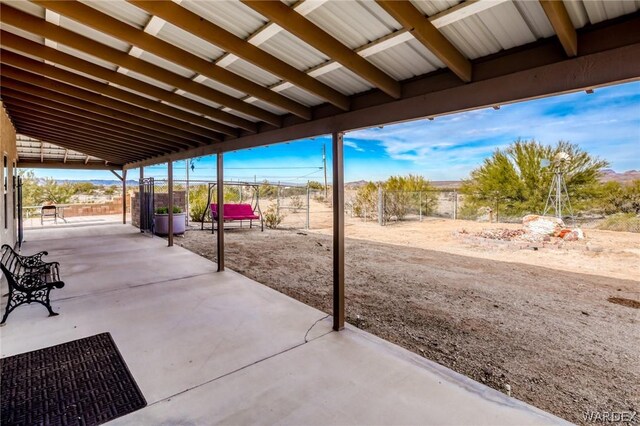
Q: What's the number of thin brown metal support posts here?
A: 5